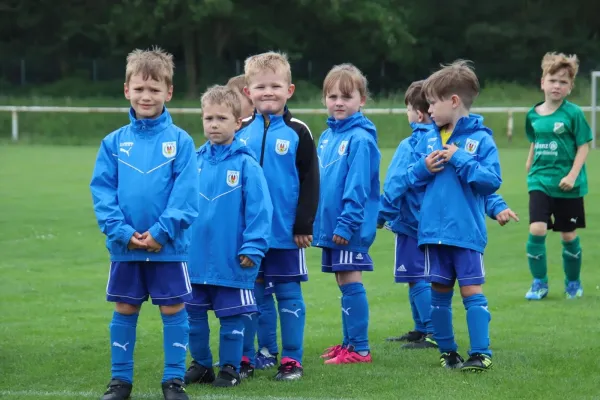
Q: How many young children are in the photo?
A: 8